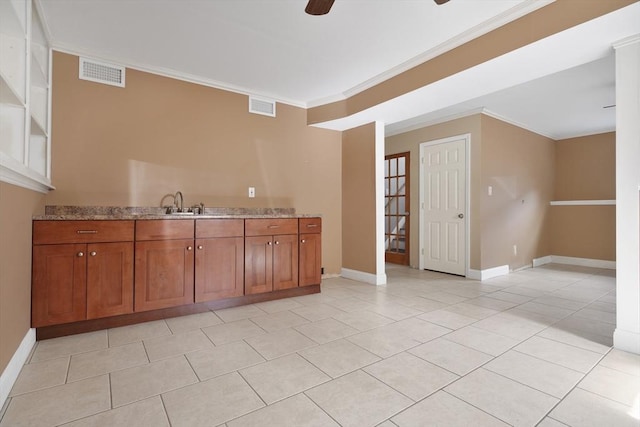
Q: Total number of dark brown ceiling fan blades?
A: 2